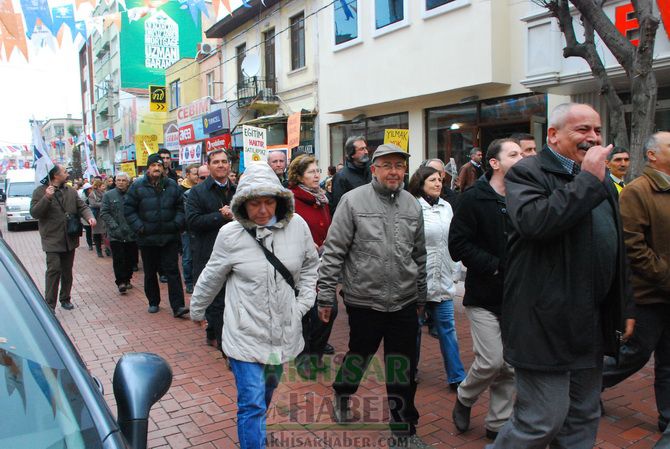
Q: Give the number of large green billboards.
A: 1